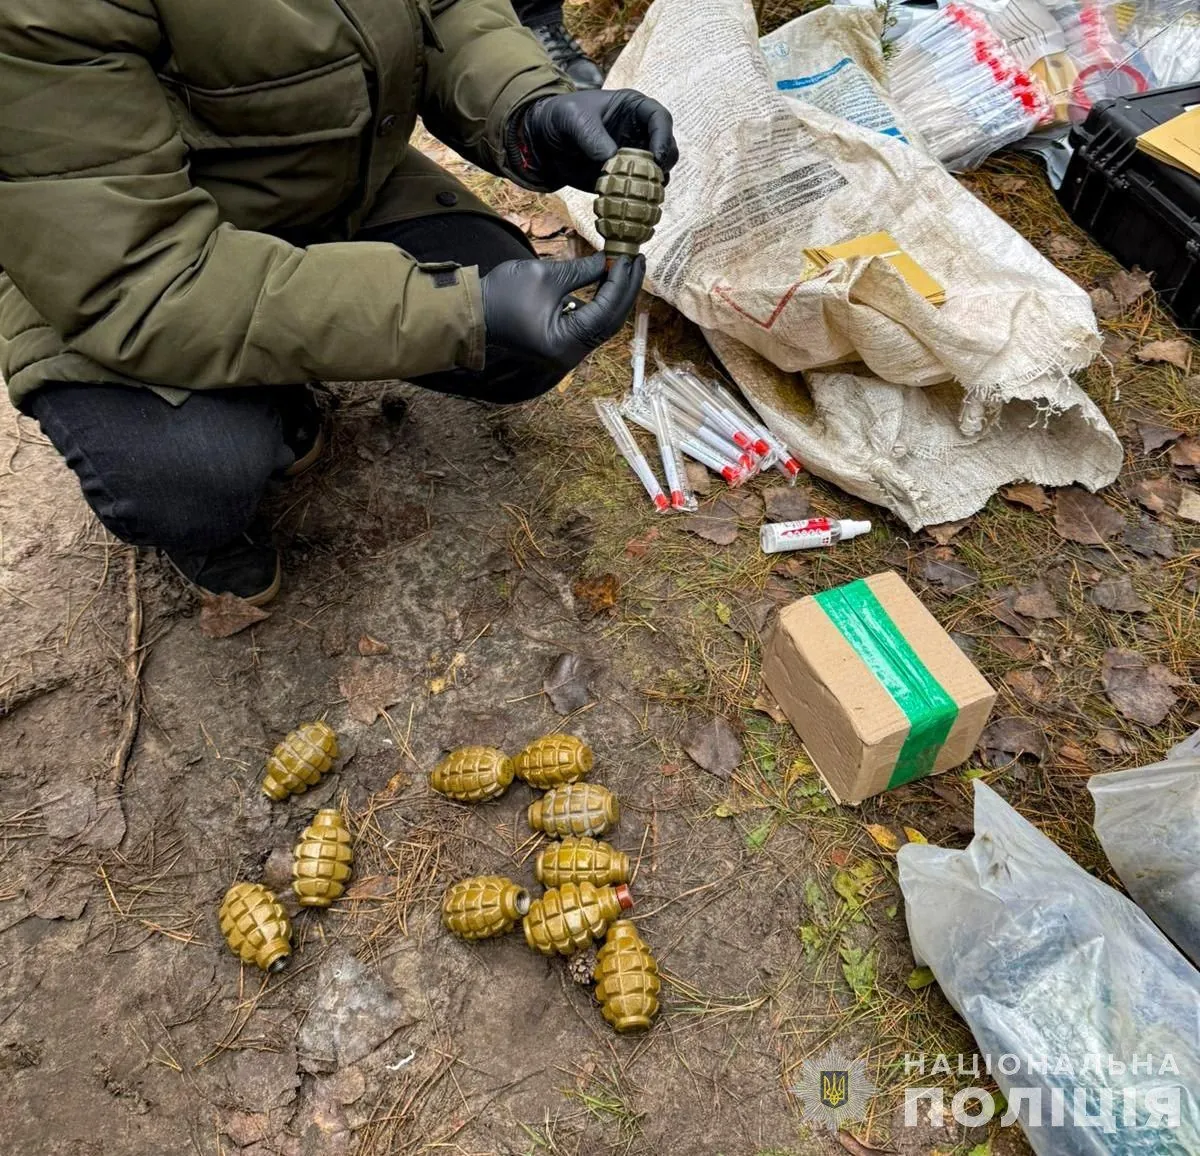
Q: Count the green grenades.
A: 1